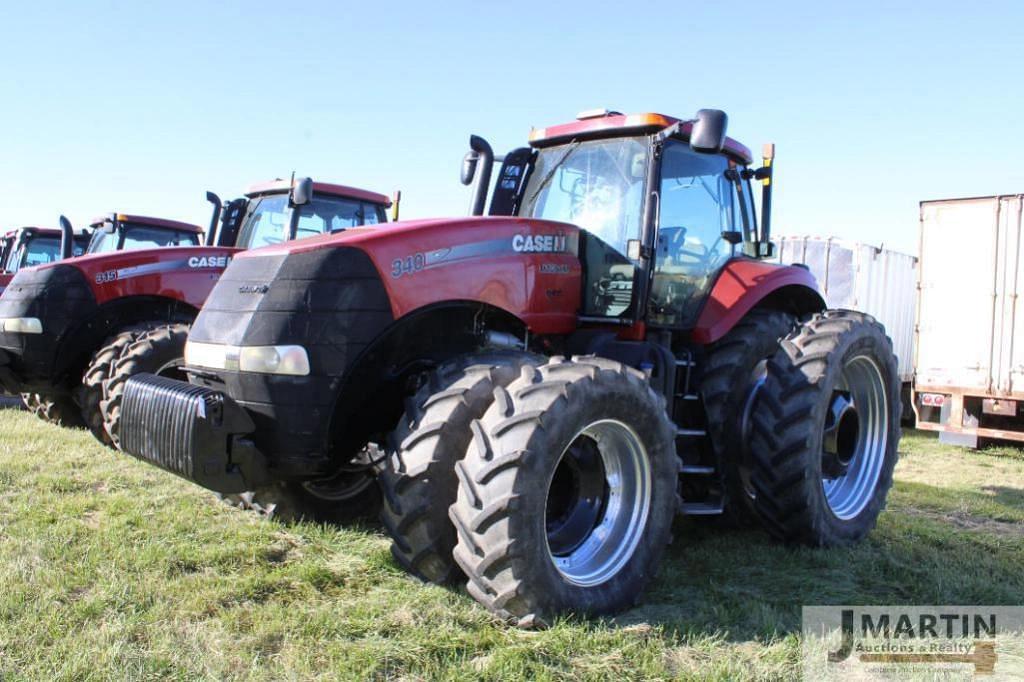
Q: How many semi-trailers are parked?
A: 2